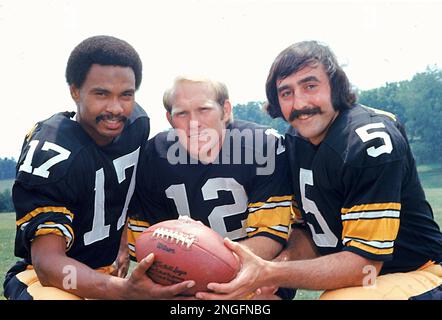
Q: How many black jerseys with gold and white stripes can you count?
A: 3